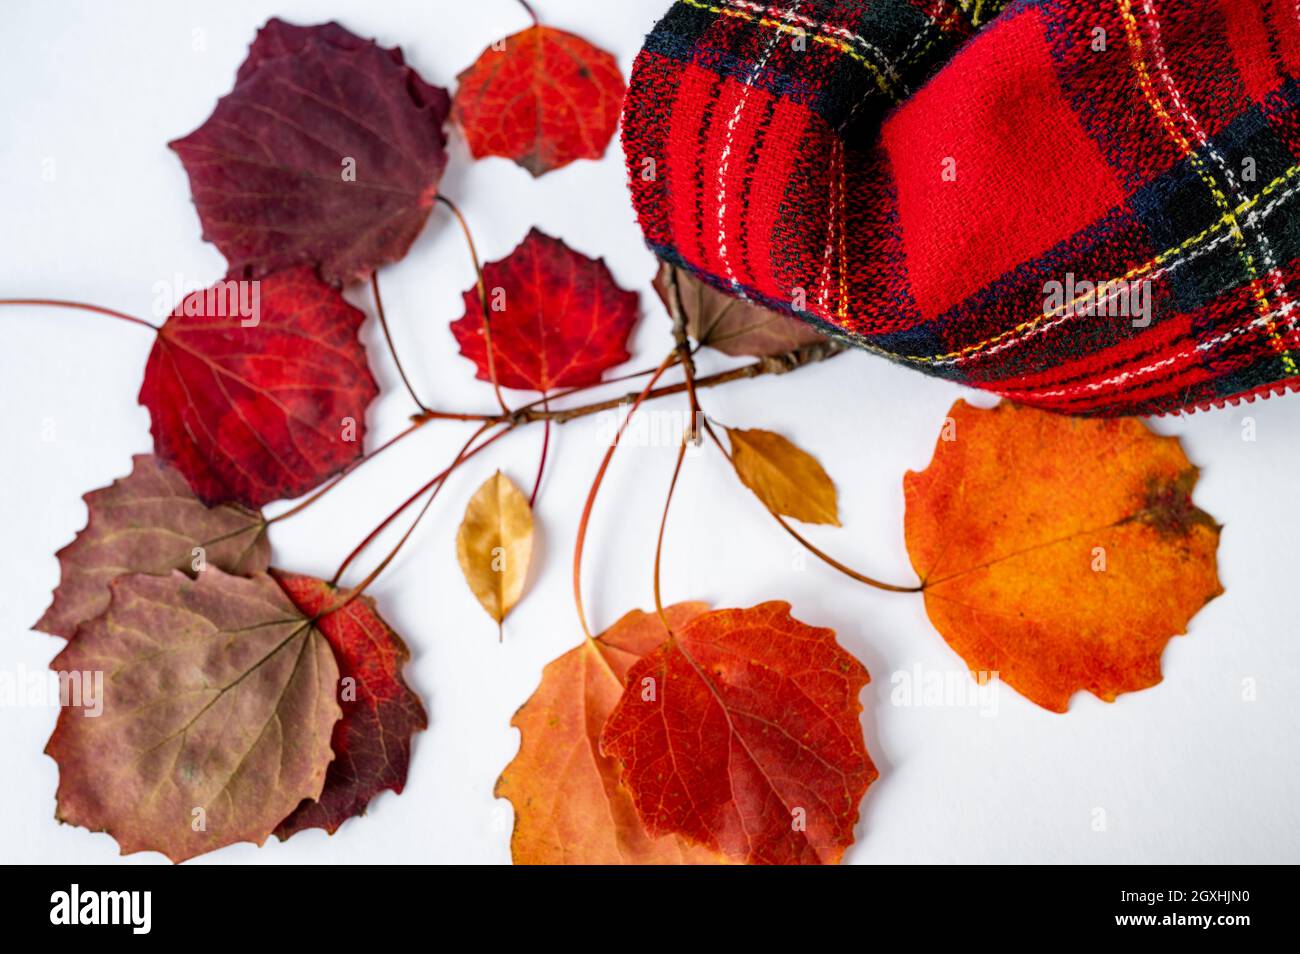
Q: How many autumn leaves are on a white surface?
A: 14